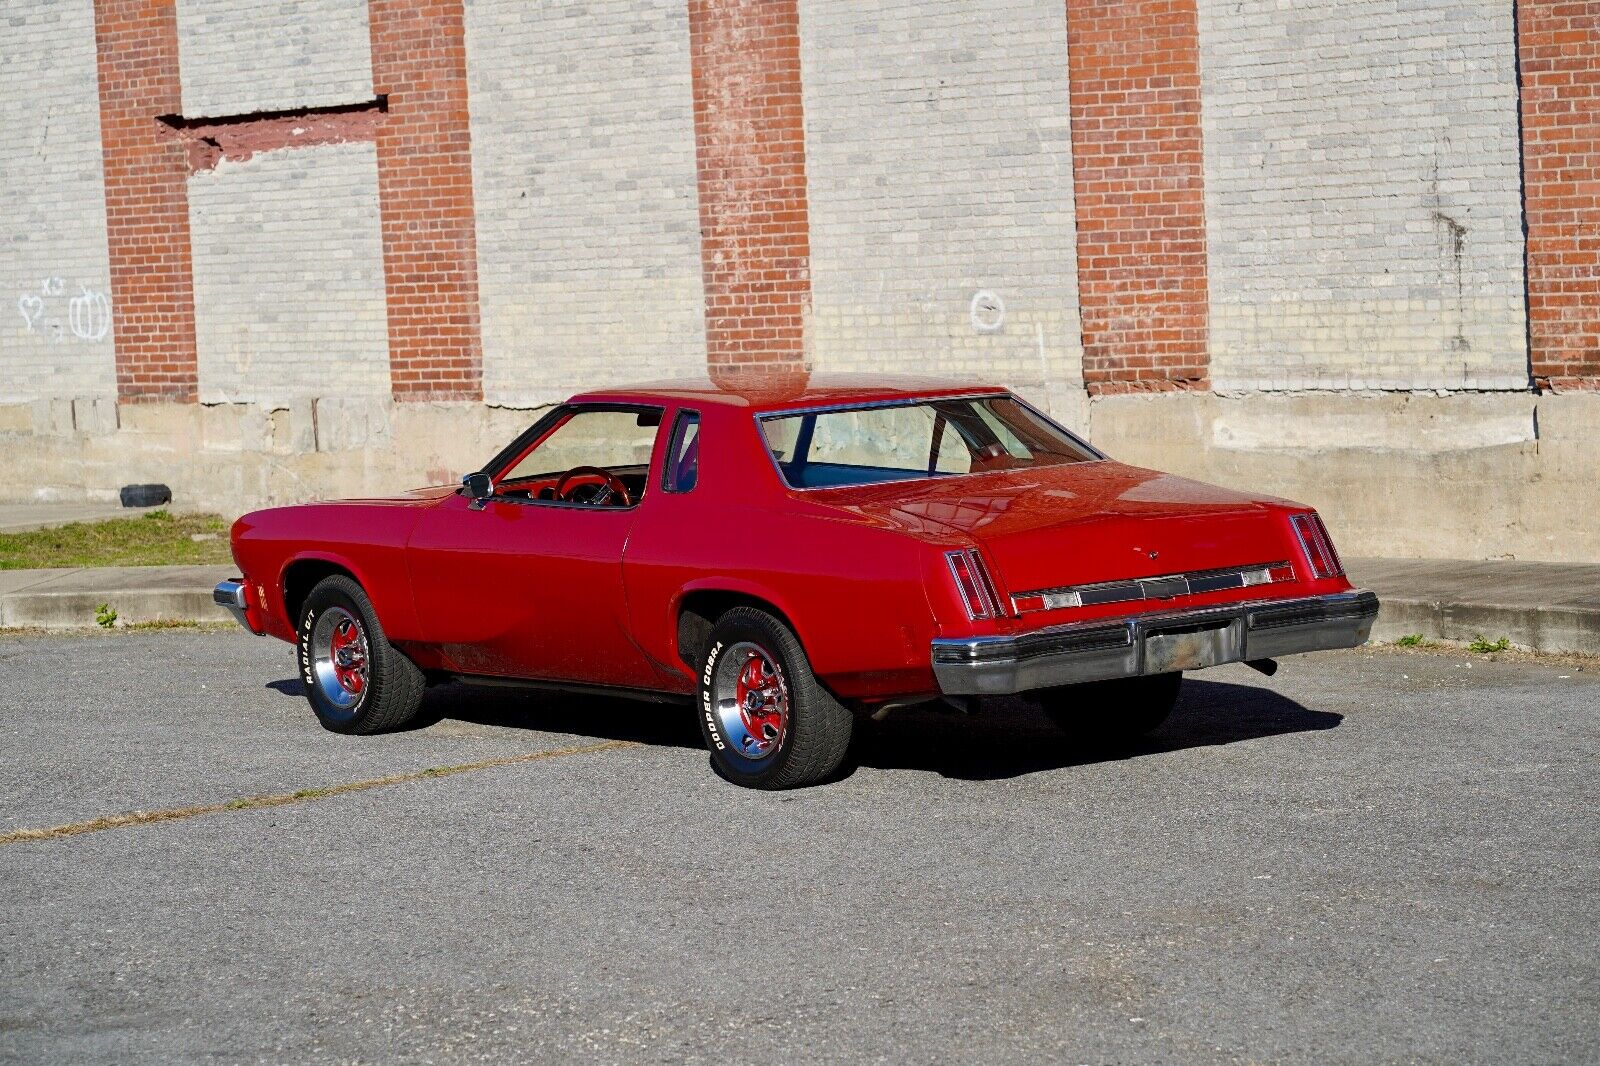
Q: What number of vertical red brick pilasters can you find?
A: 5